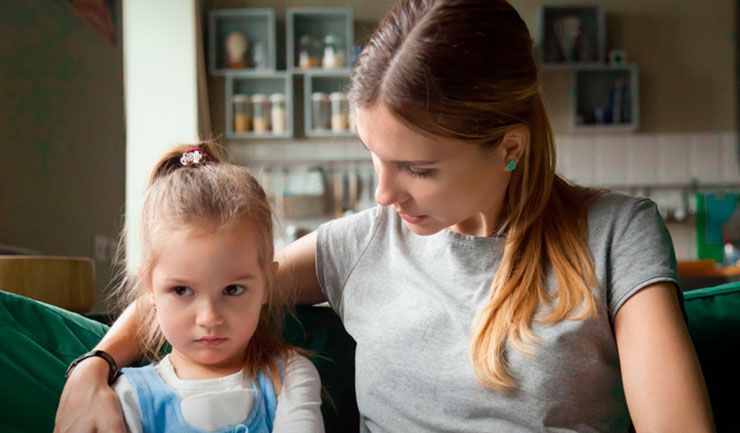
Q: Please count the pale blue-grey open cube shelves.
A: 6